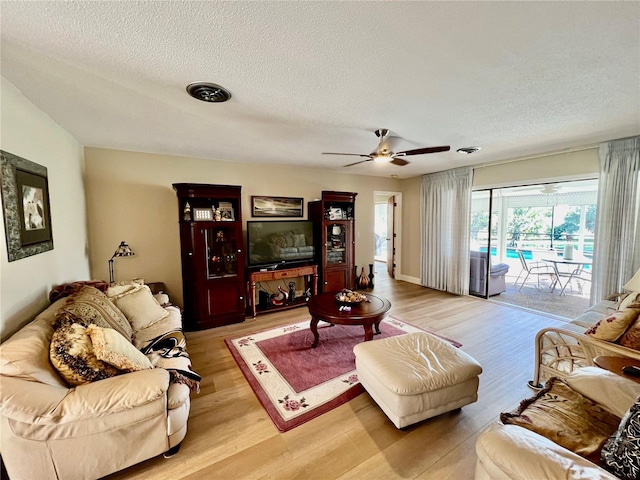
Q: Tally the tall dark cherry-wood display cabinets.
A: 2